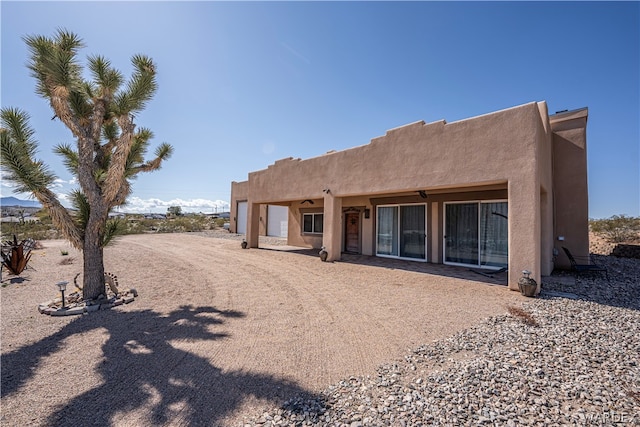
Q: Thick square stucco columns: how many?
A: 3